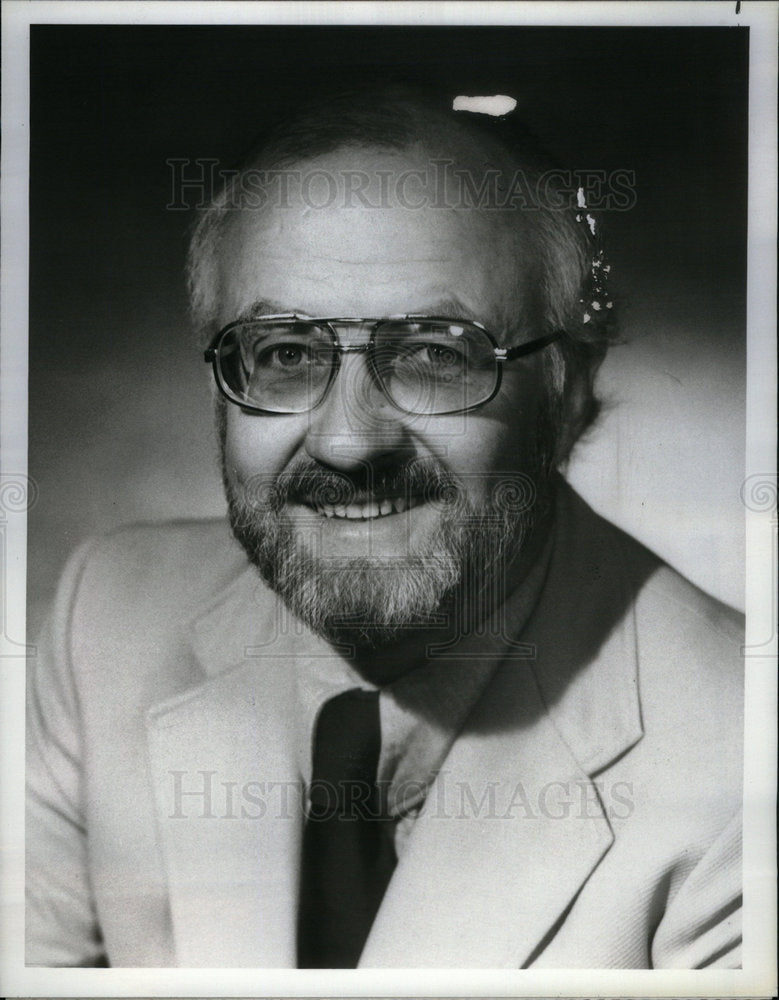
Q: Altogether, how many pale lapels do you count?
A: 2